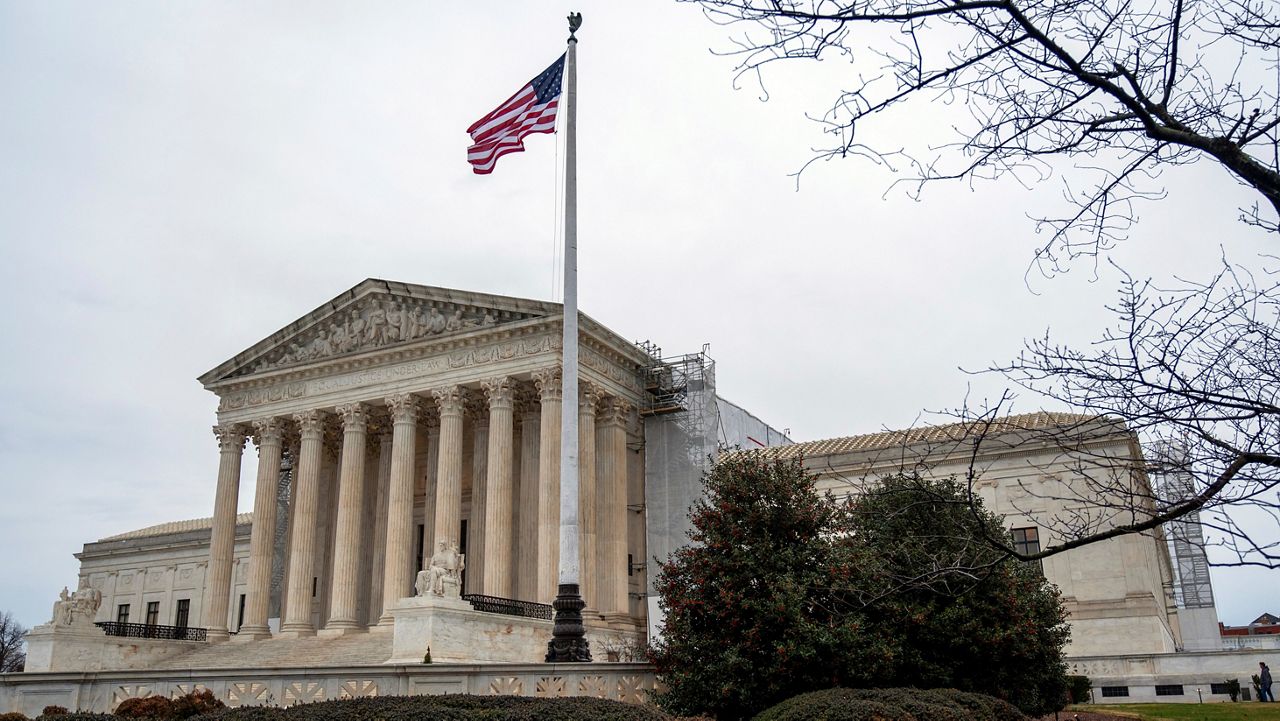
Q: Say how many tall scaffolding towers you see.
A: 2